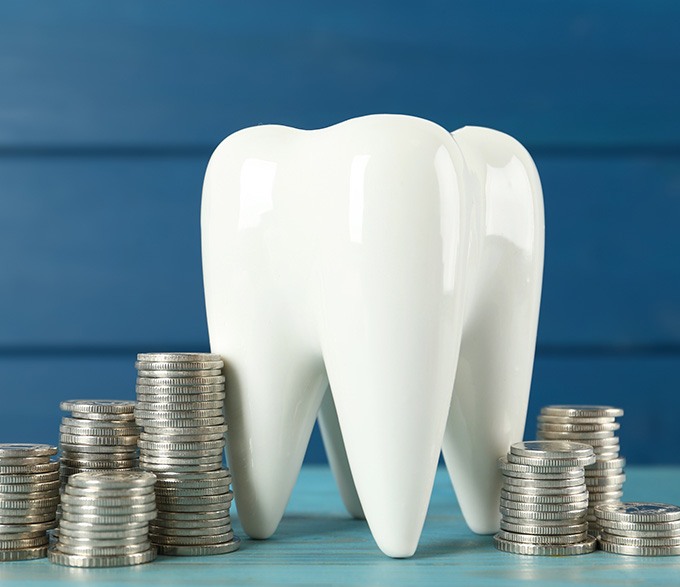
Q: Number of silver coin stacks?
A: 7